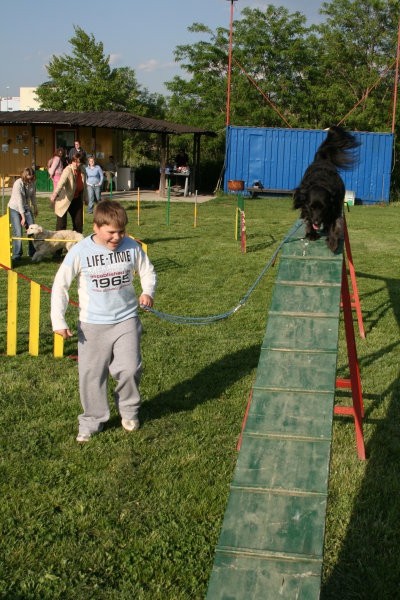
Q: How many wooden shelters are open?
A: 1